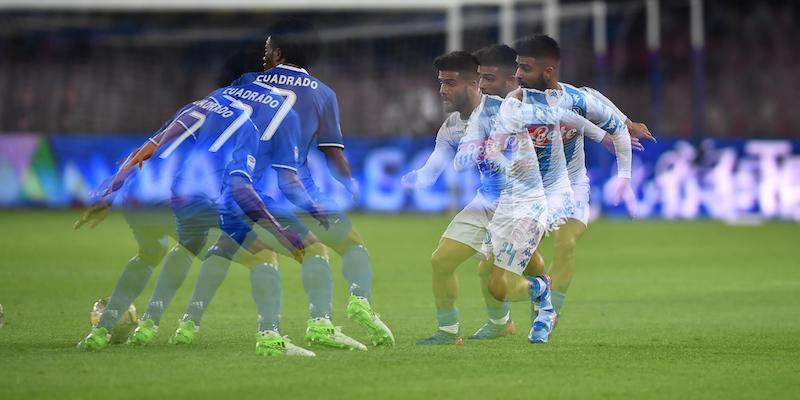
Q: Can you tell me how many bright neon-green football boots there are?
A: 6